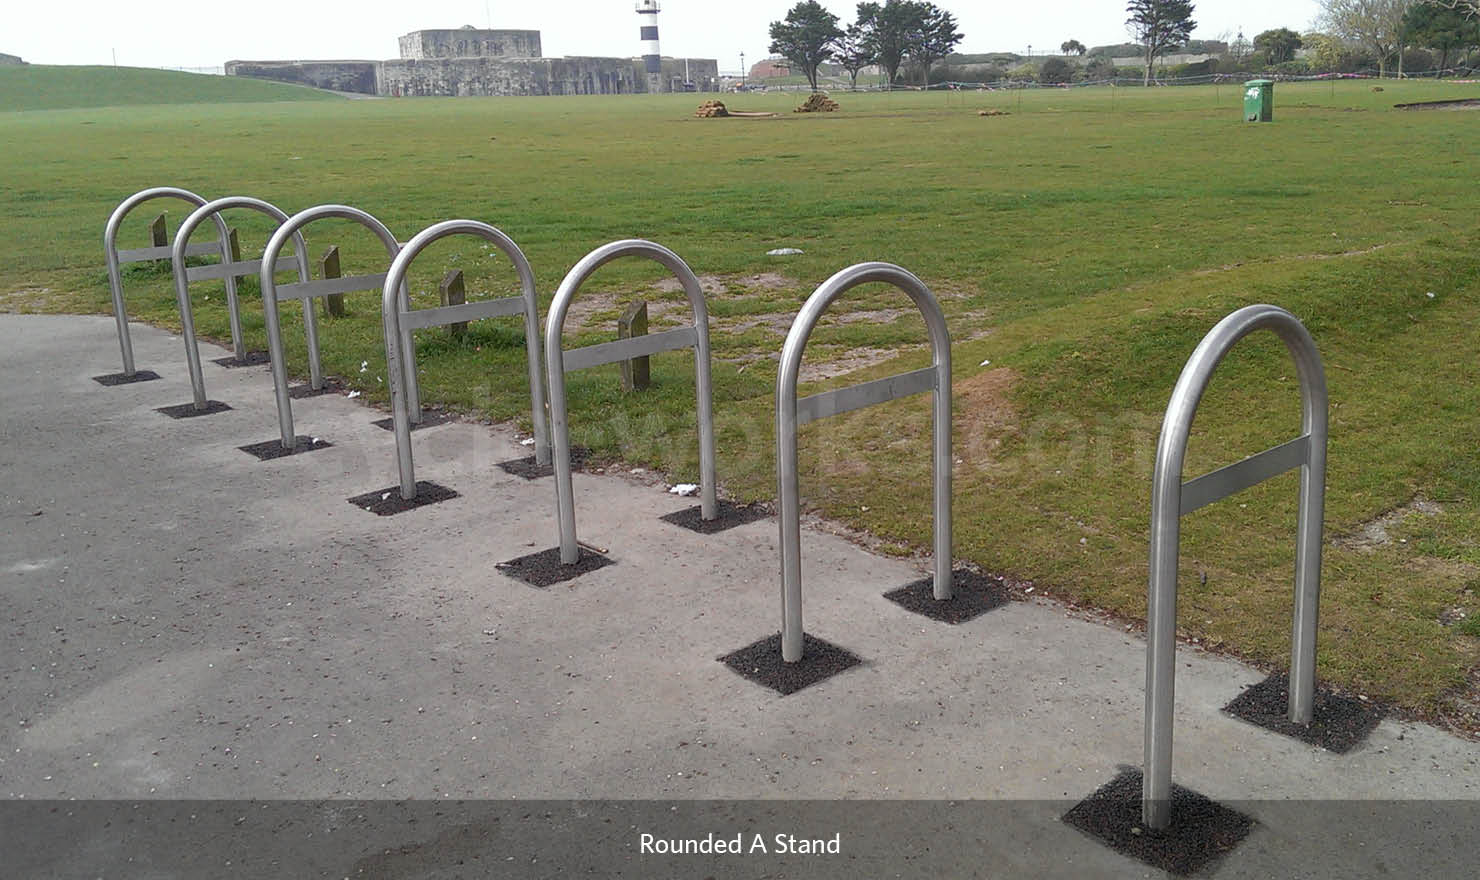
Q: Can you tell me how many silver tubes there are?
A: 7